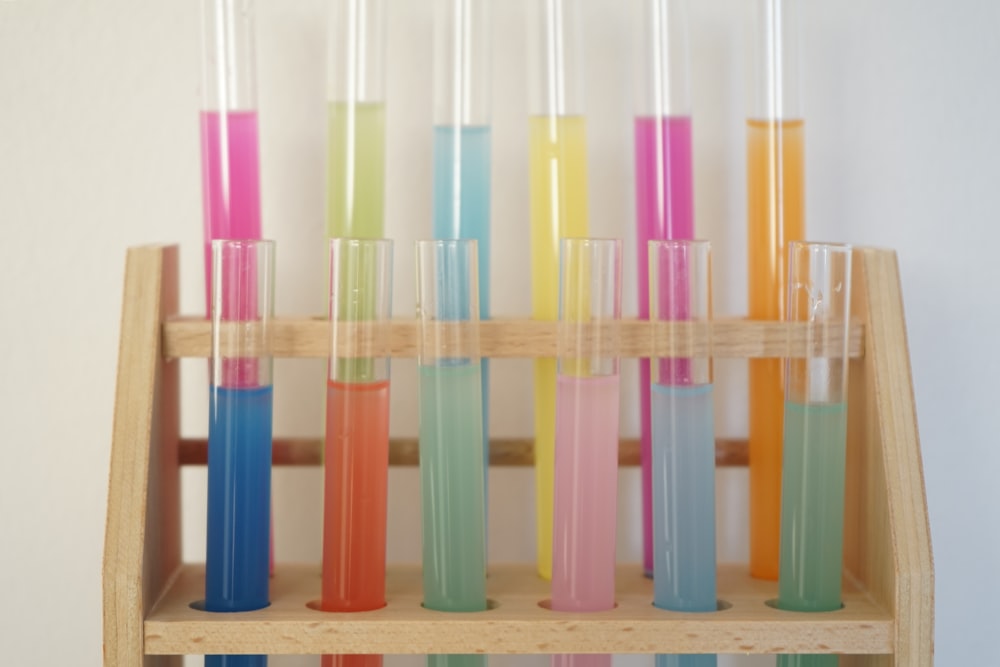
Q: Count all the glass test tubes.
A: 12